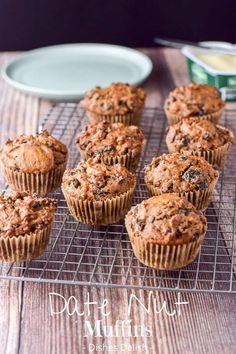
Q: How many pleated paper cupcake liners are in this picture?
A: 9